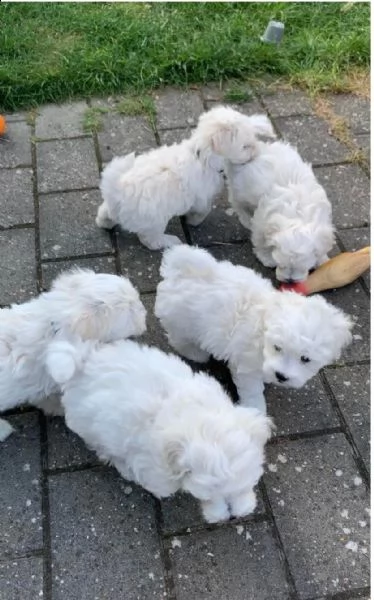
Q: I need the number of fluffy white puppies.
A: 5